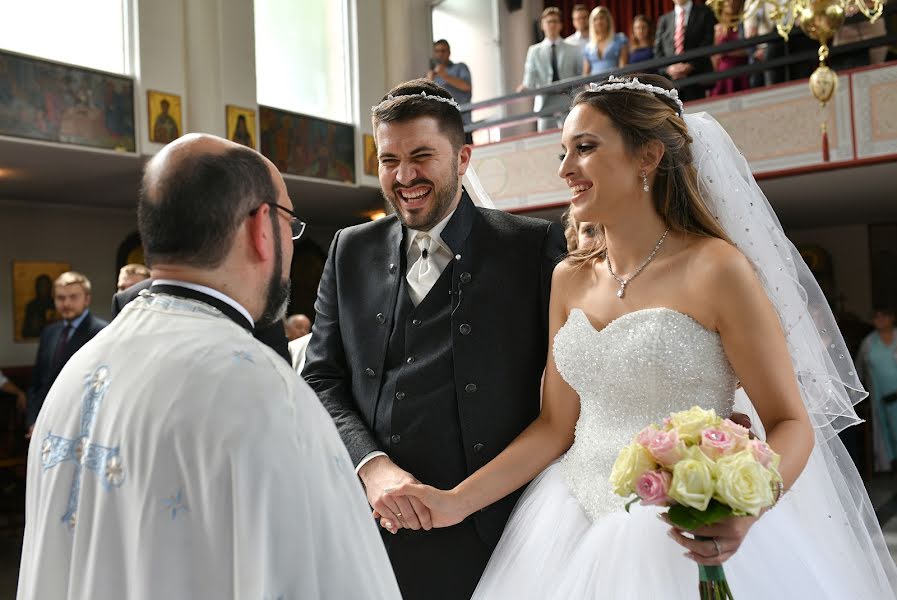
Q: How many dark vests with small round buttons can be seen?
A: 1